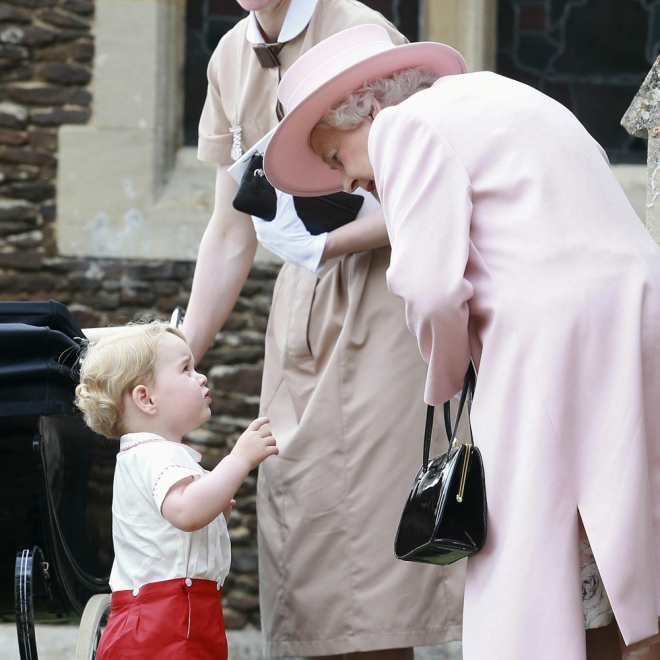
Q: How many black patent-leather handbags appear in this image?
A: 1